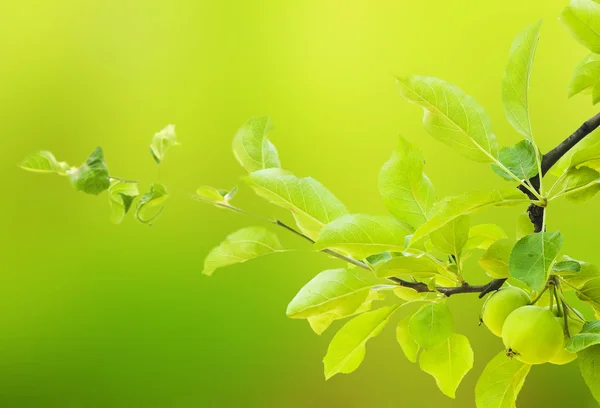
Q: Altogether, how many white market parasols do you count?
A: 0